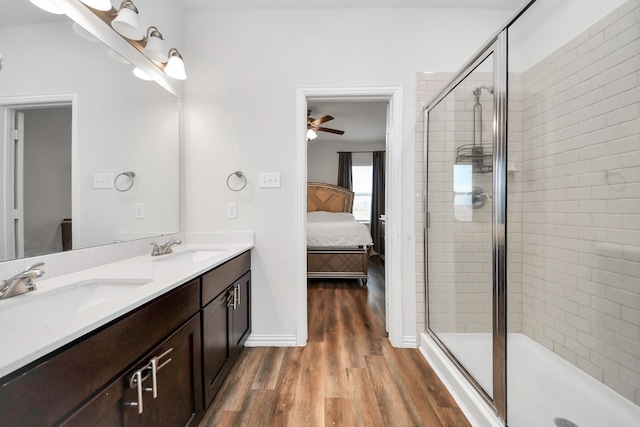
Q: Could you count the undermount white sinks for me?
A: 2